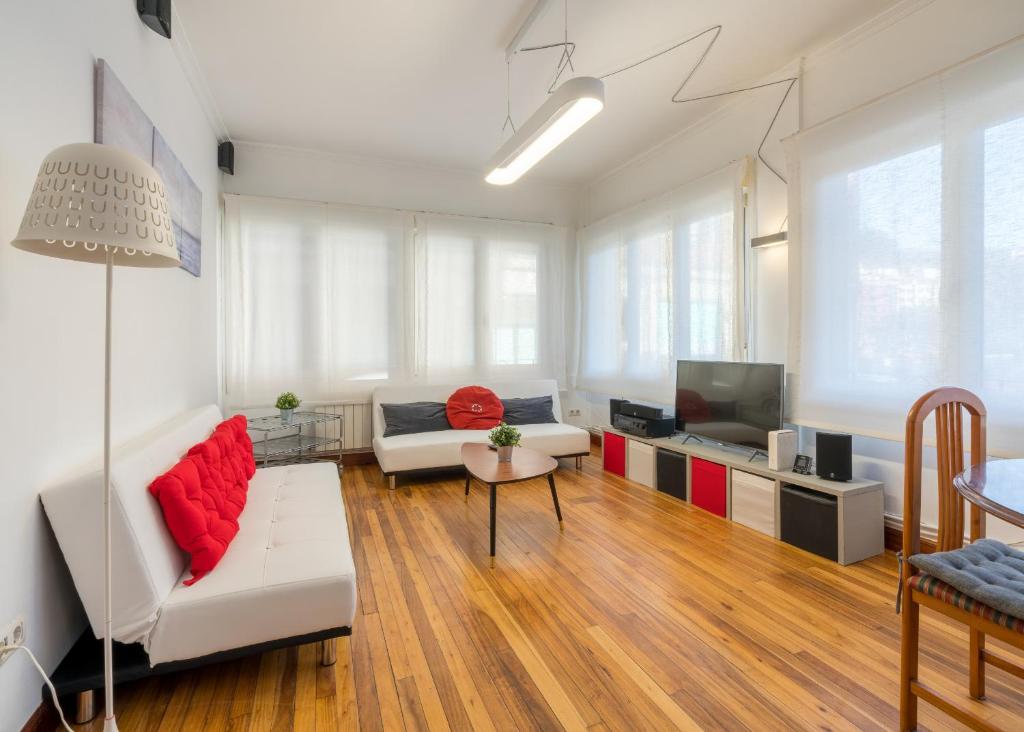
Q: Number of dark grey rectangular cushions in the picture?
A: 2